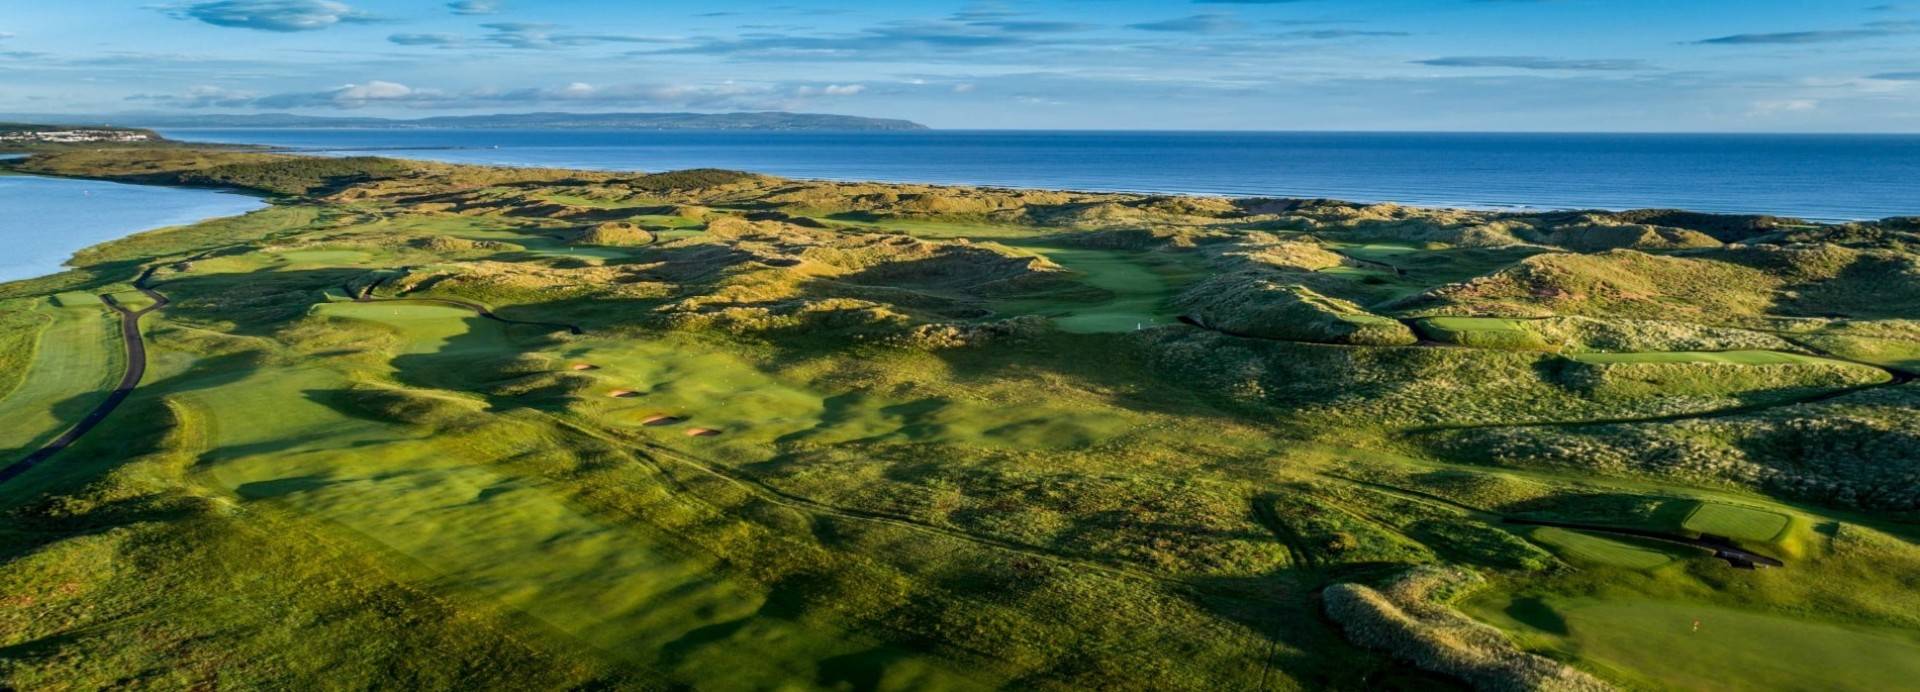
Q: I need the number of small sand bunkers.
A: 4